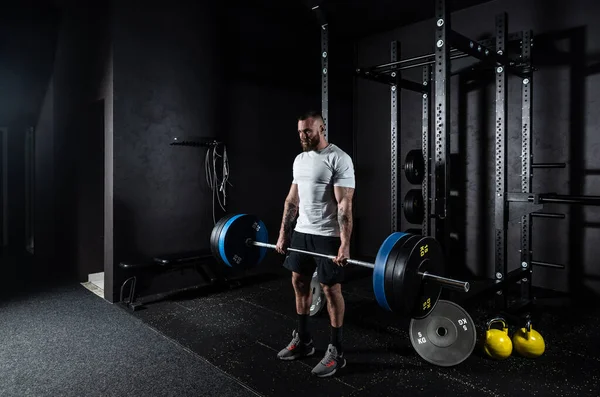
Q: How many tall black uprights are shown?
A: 6